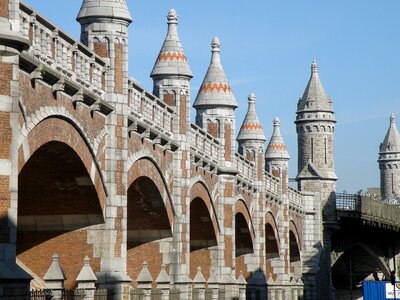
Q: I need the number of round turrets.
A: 7